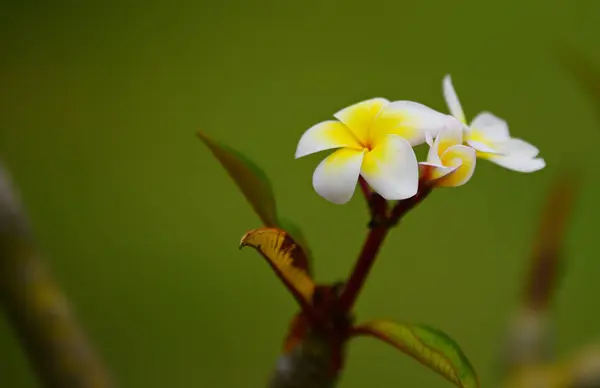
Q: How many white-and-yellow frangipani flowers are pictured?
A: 3